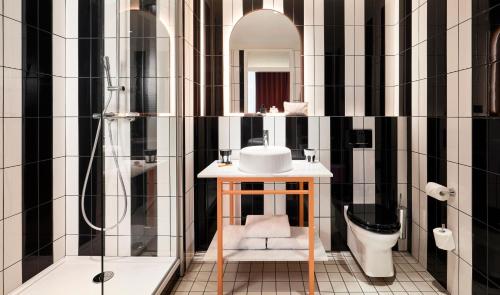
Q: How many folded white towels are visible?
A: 3